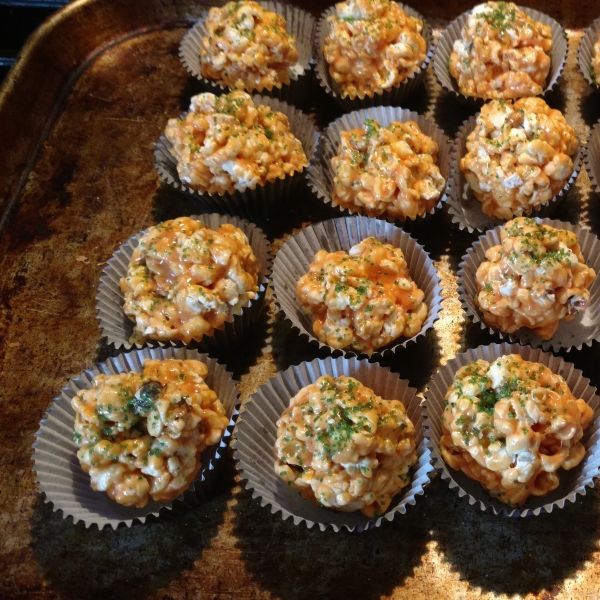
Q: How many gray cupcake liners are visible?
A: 14